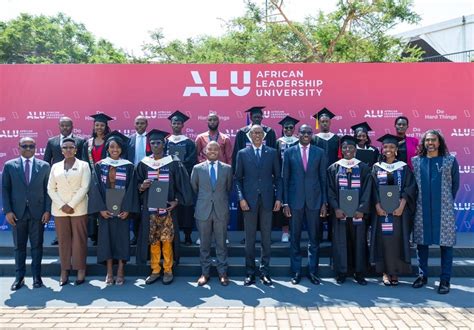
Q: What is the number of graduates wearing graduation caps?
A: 10